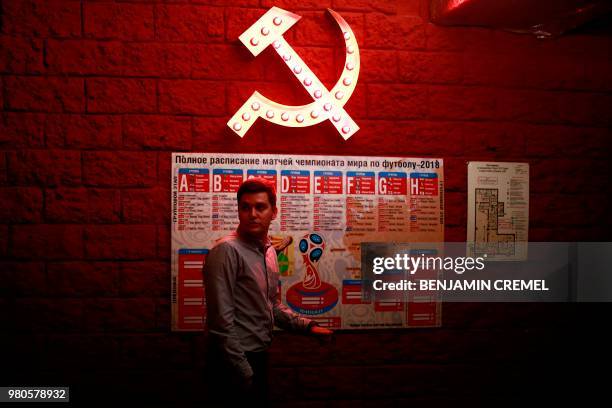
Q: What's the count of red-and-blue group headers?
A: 8